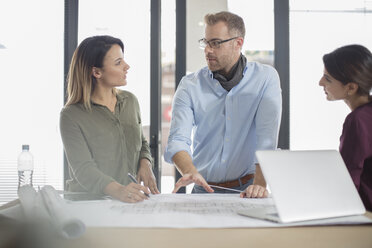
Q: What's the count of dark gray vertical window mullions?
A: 4